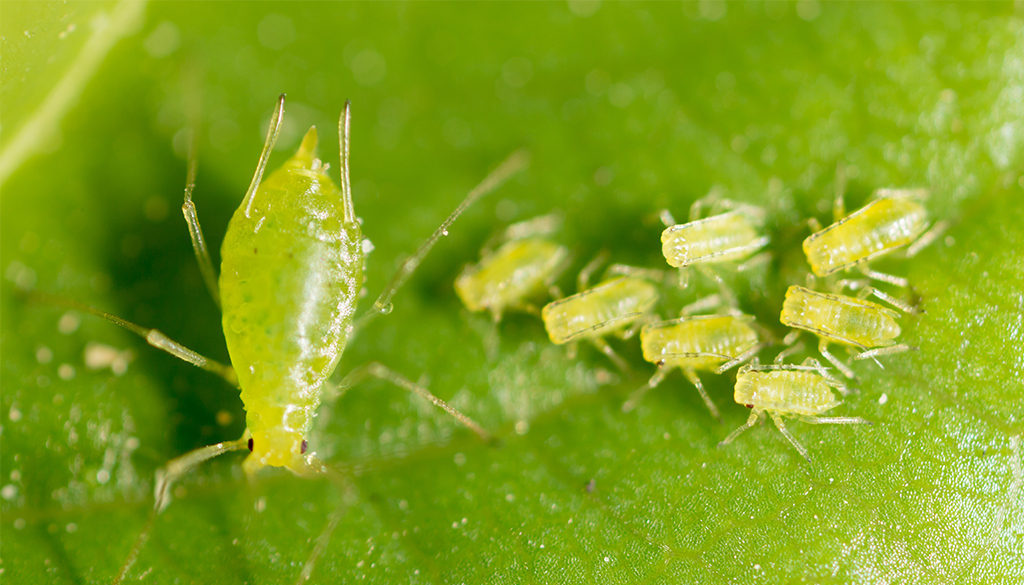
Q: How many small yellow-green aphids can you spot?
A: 7